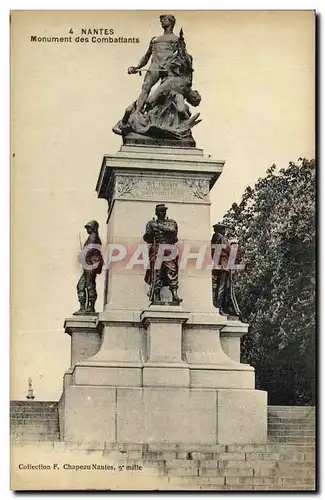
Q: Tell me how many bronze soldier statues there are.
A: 3